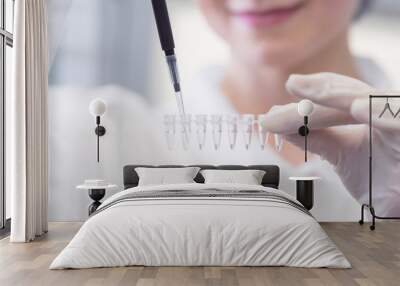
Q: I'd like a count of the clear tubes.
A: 8